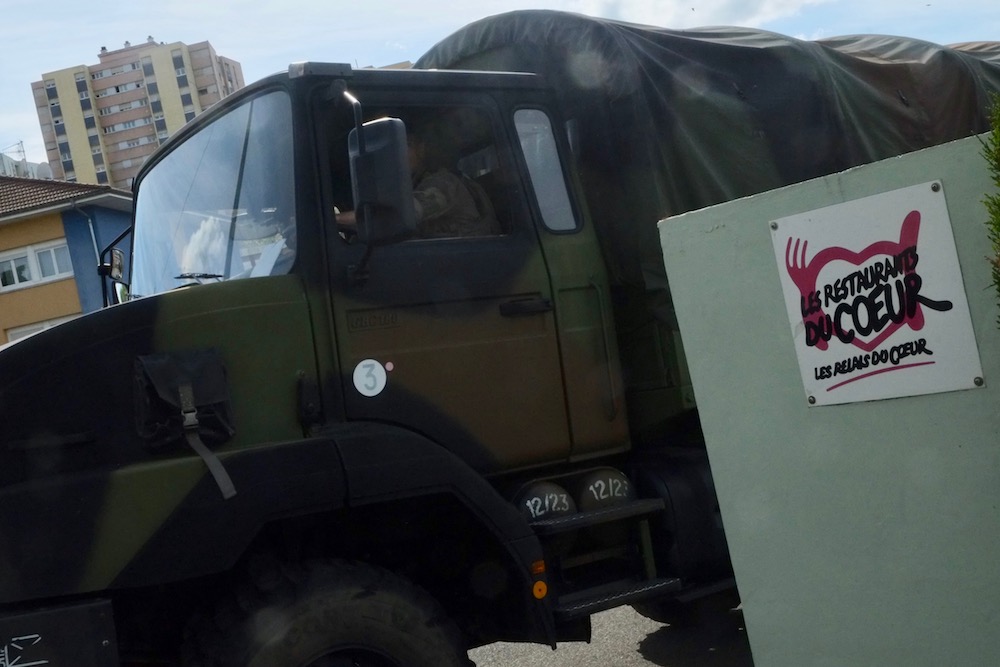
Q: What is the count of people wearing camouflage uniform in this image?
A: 1